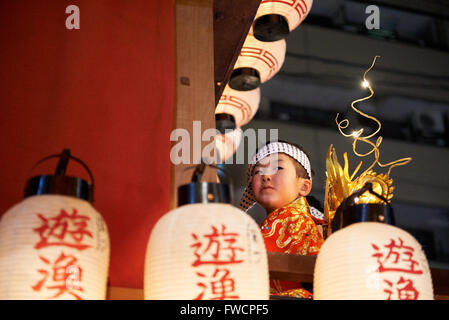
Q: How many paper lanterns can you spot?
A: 7